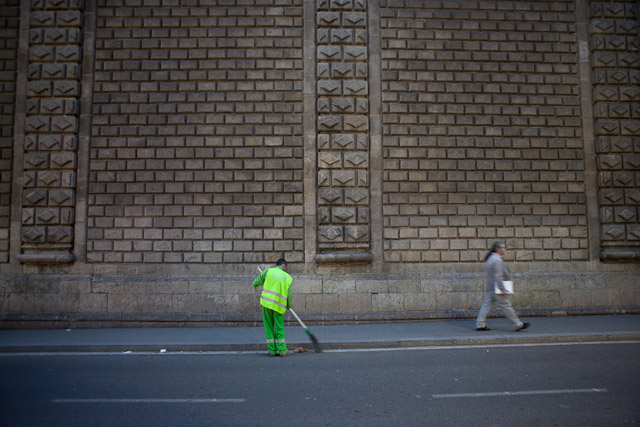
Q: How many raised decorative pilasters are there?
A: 3